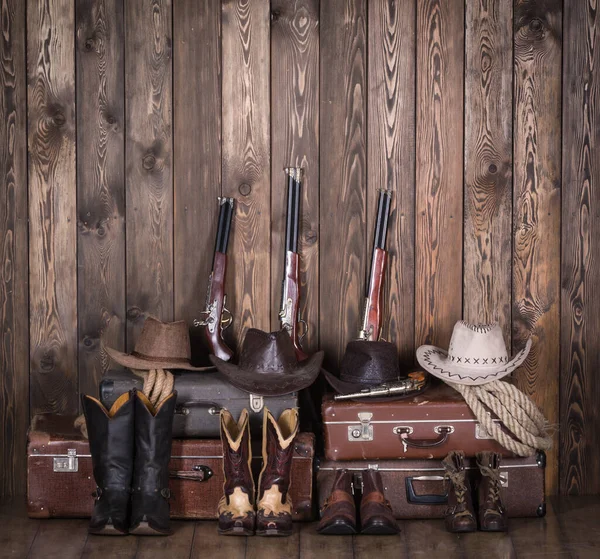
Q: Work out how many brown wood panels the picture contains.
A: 13